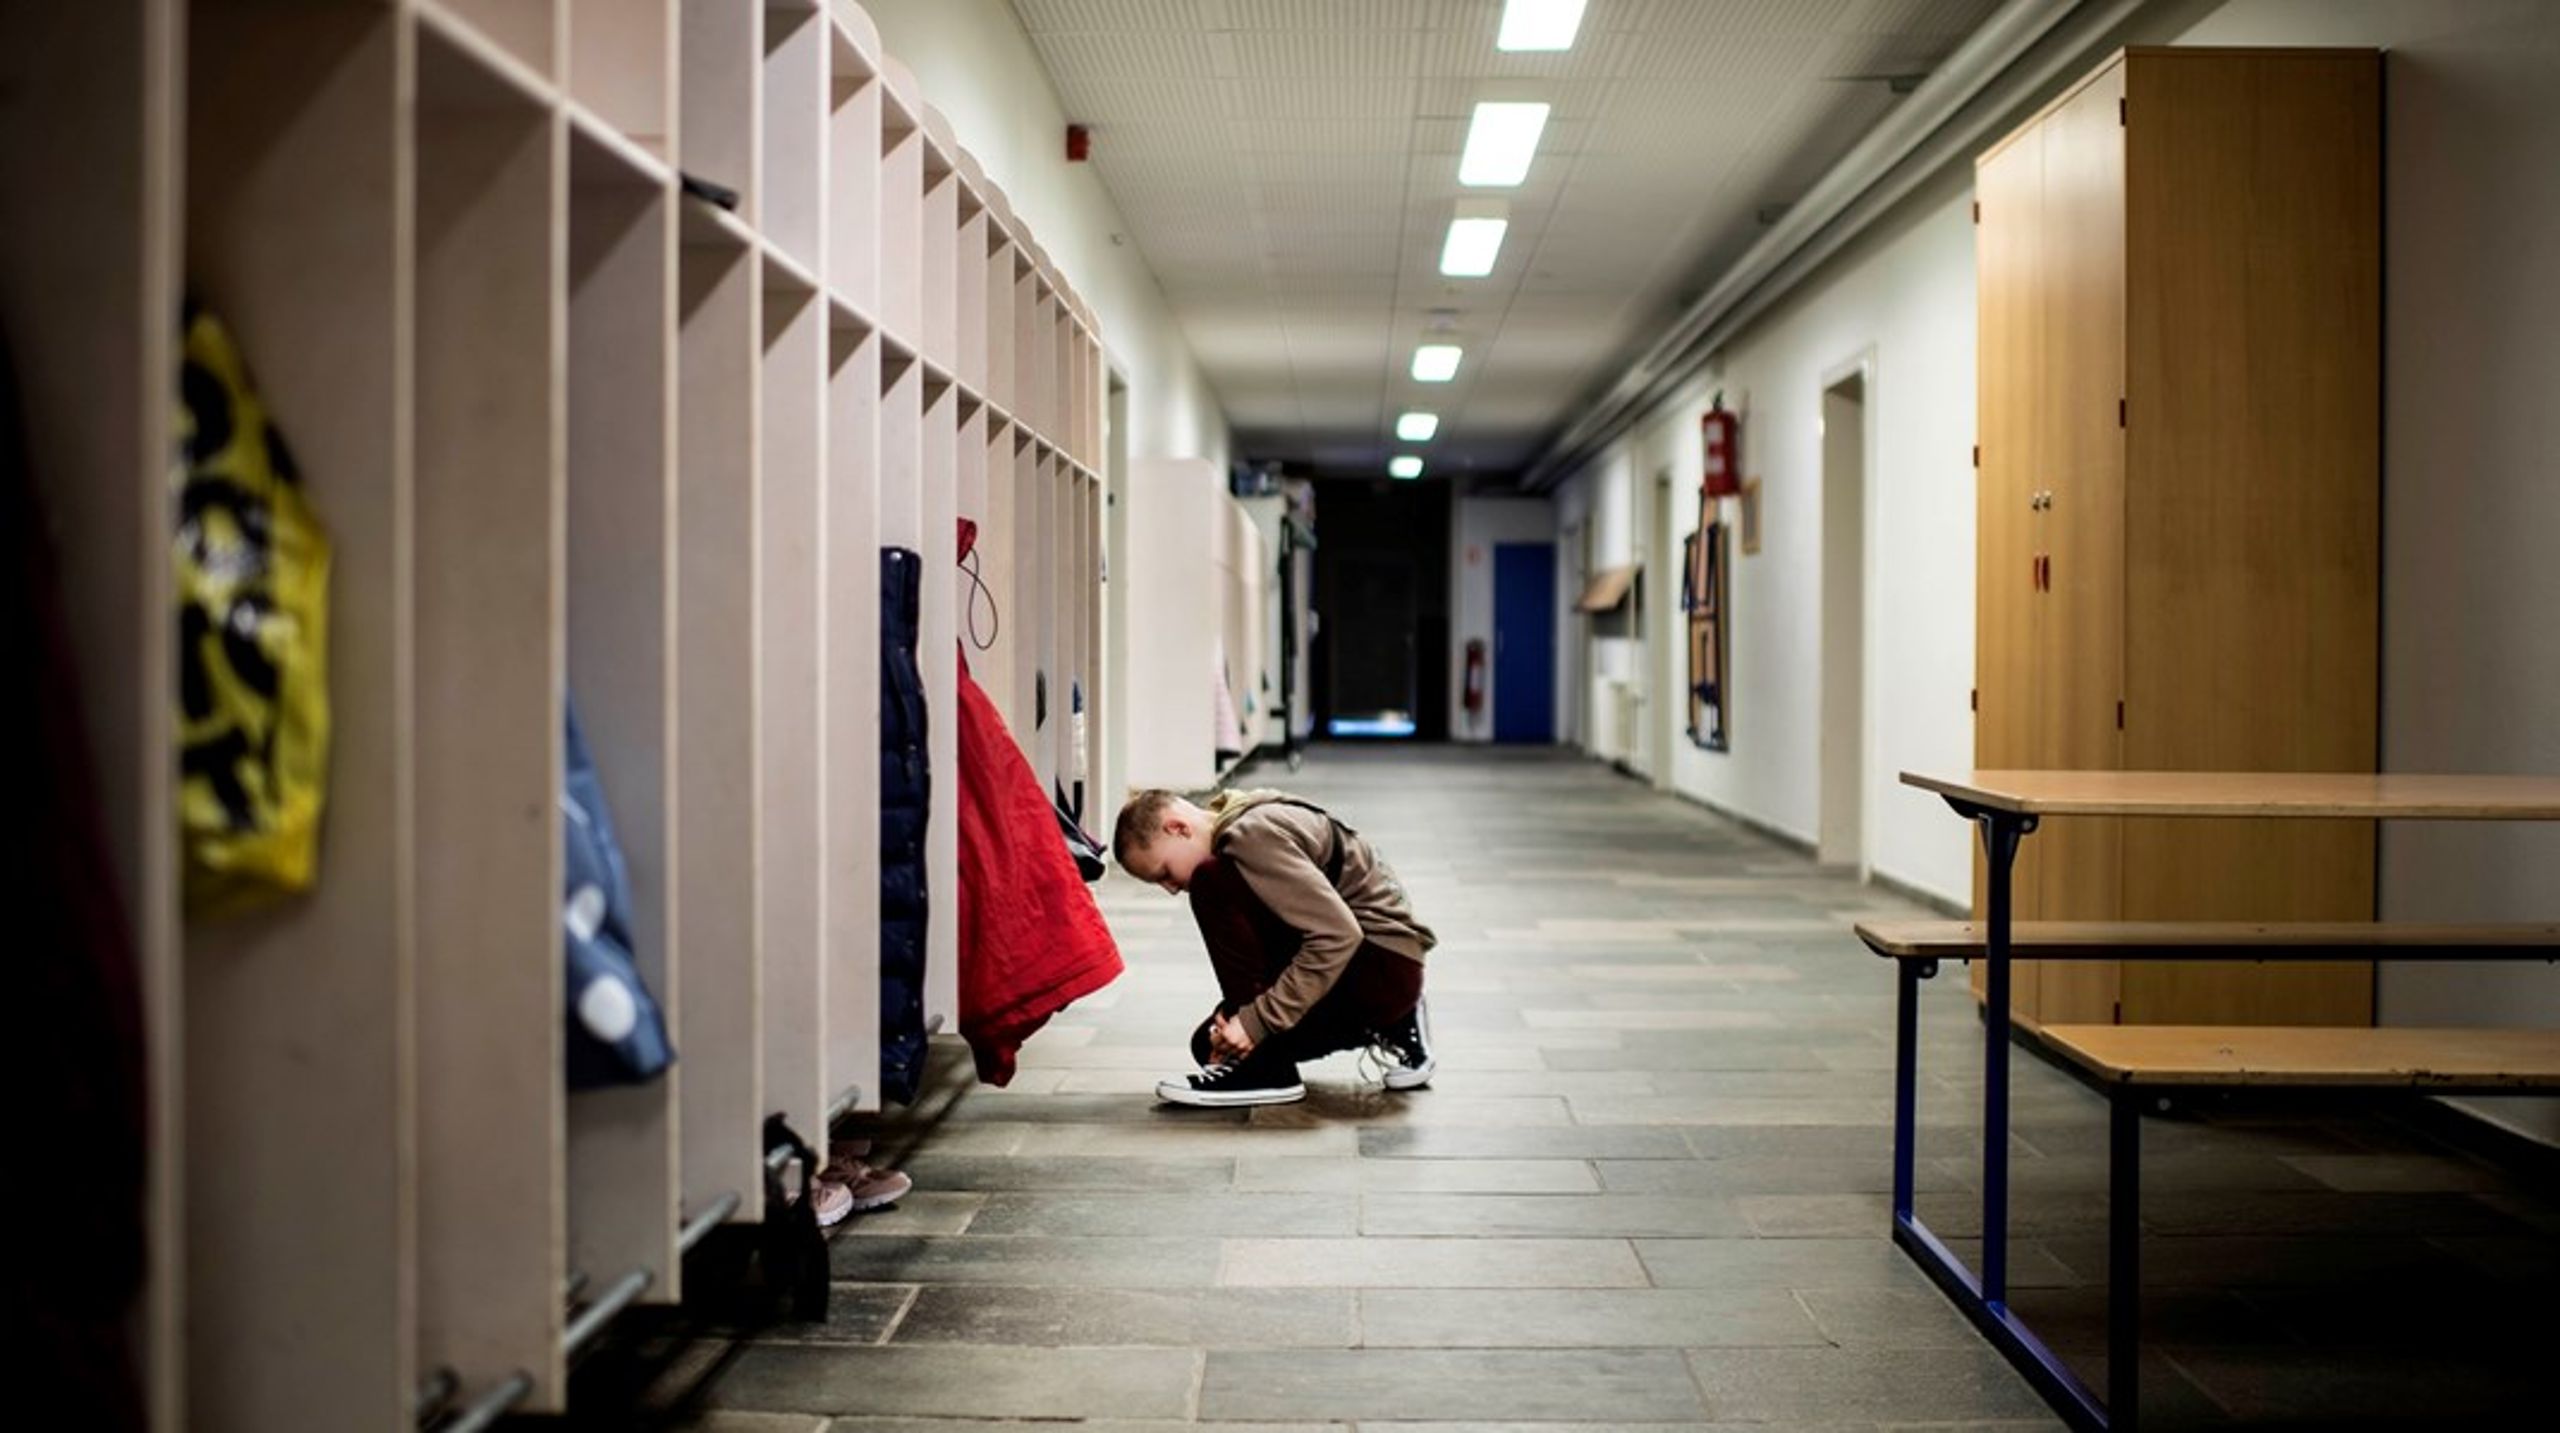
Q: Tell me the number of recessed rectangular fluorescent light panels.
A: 6